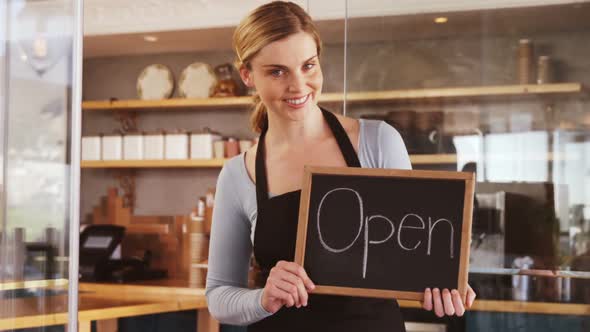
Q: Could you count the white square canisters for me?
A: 6